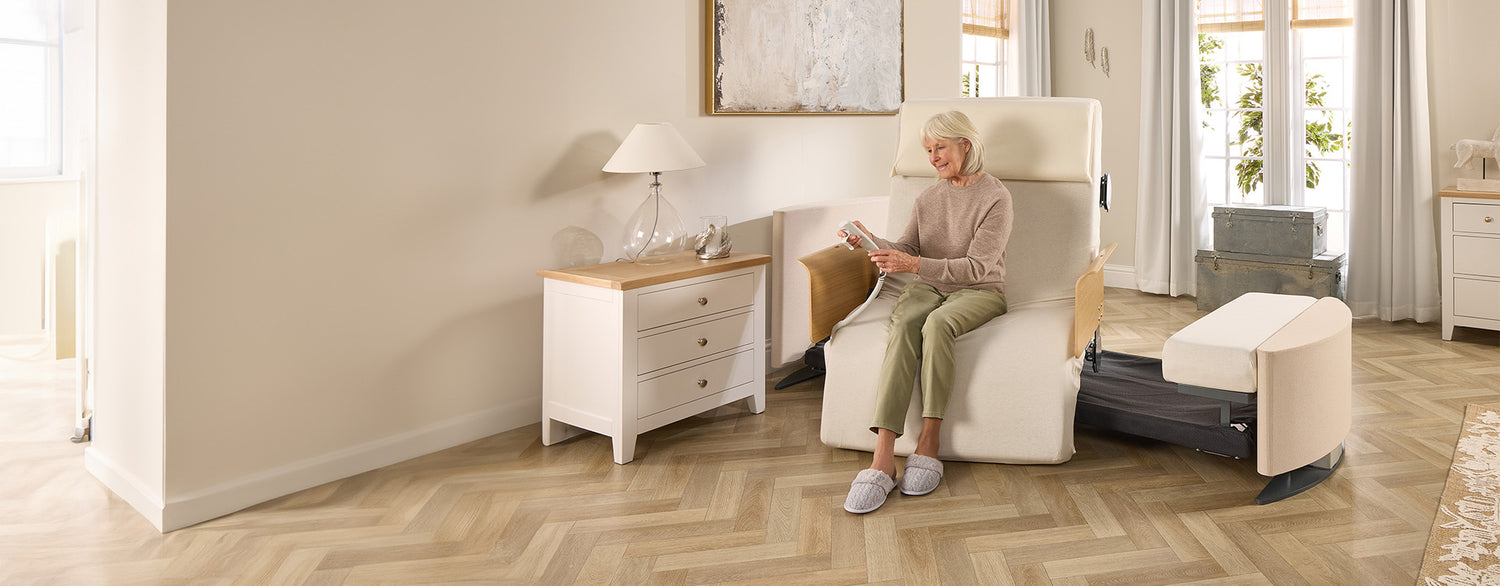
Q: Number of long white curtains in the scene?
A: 3